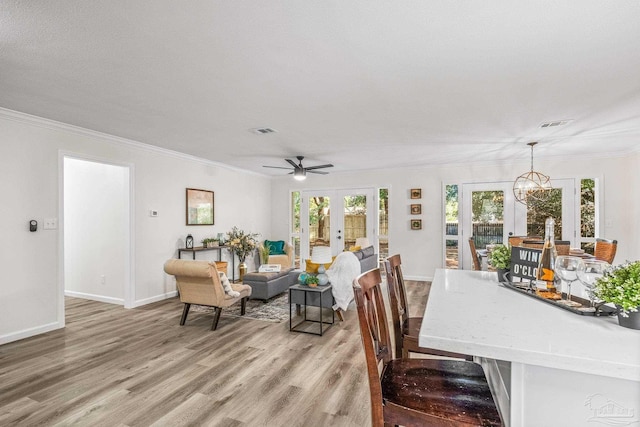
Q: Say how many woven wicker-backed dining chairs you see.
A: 4